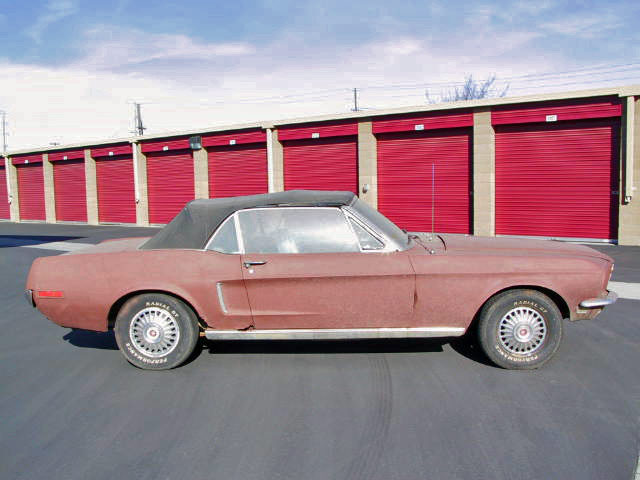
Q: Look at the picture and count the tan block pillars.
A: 9